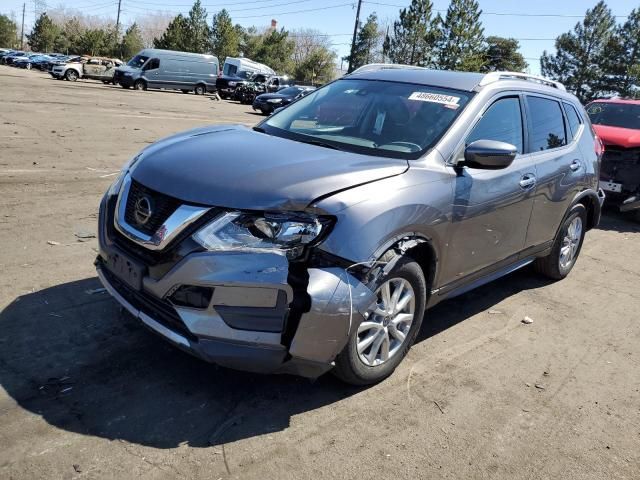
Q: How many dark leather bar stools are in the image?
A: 0